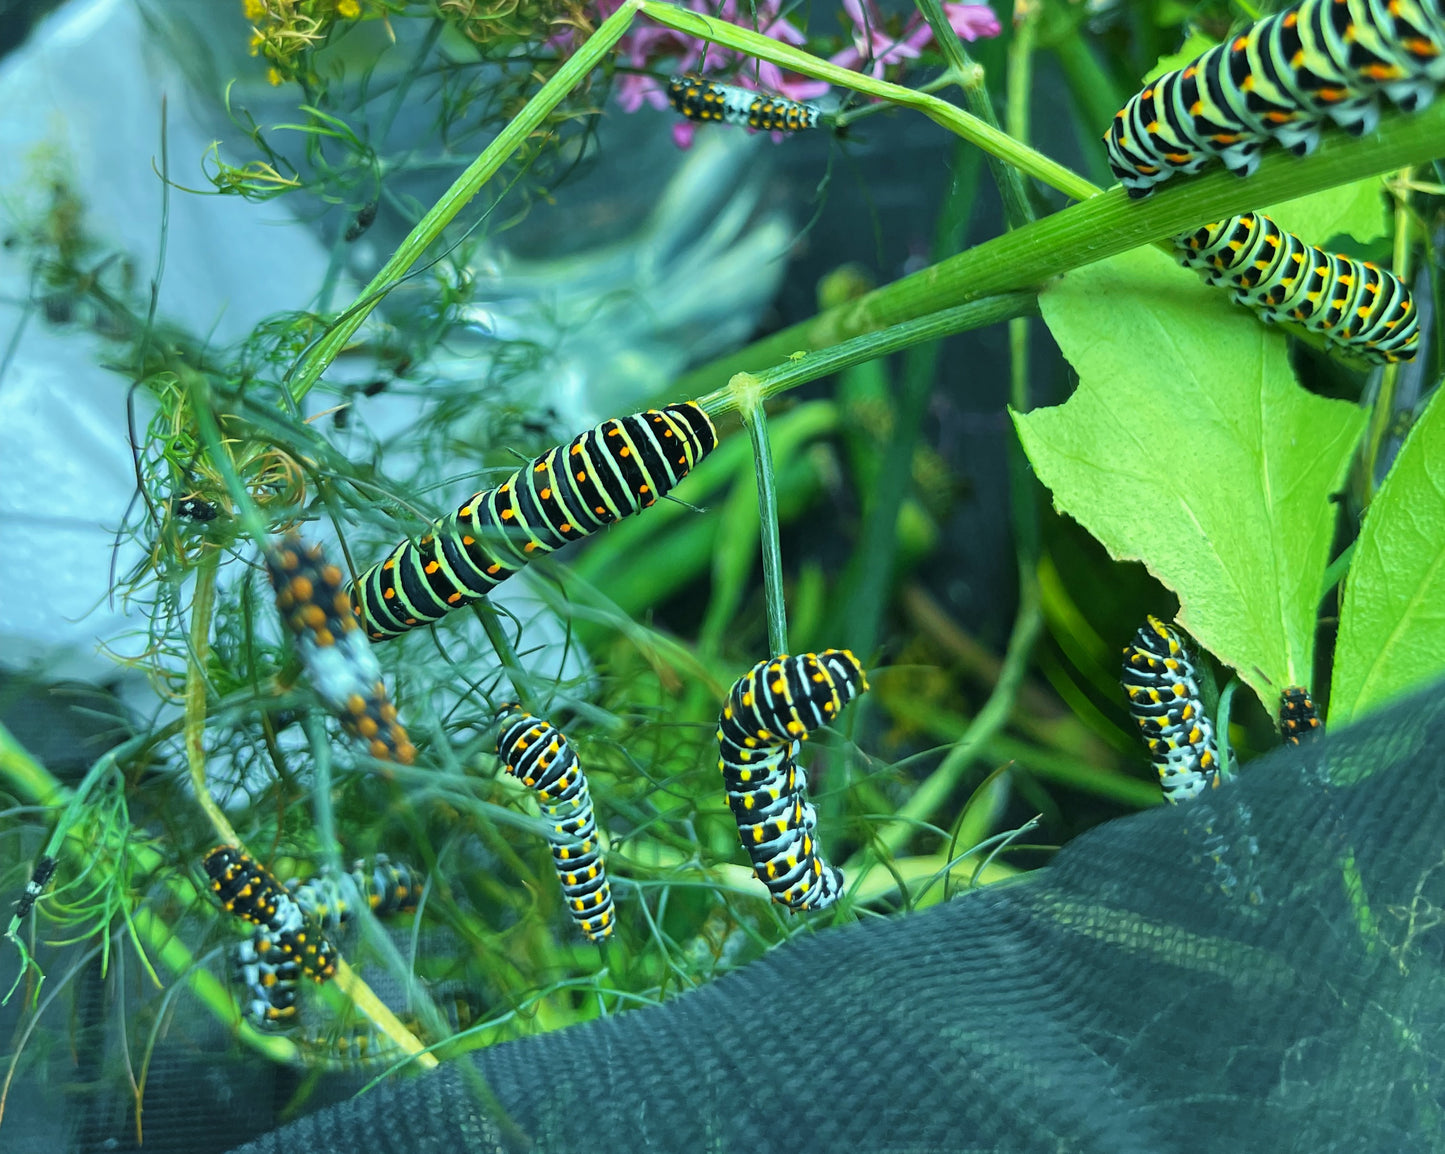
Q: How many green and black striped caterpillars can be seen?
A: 3